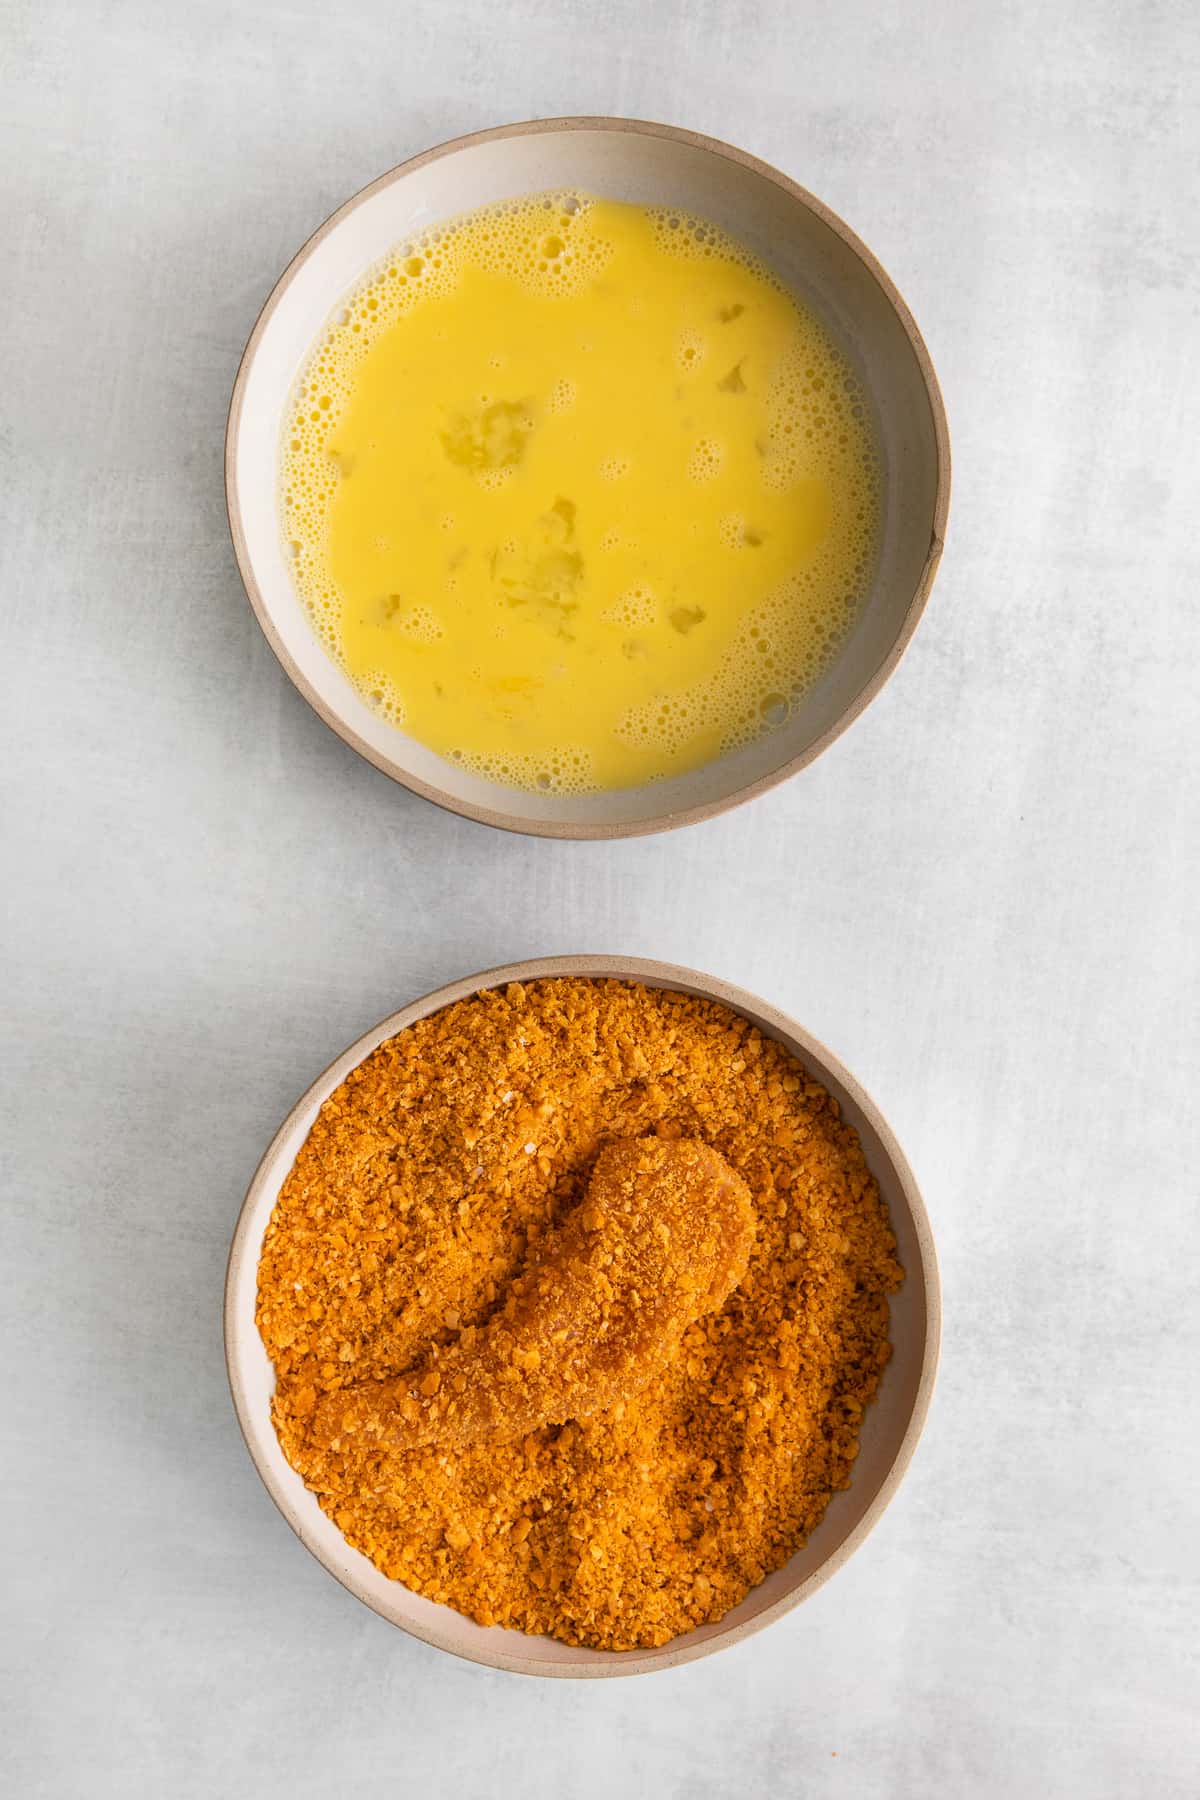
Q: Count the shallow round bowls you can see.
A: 2